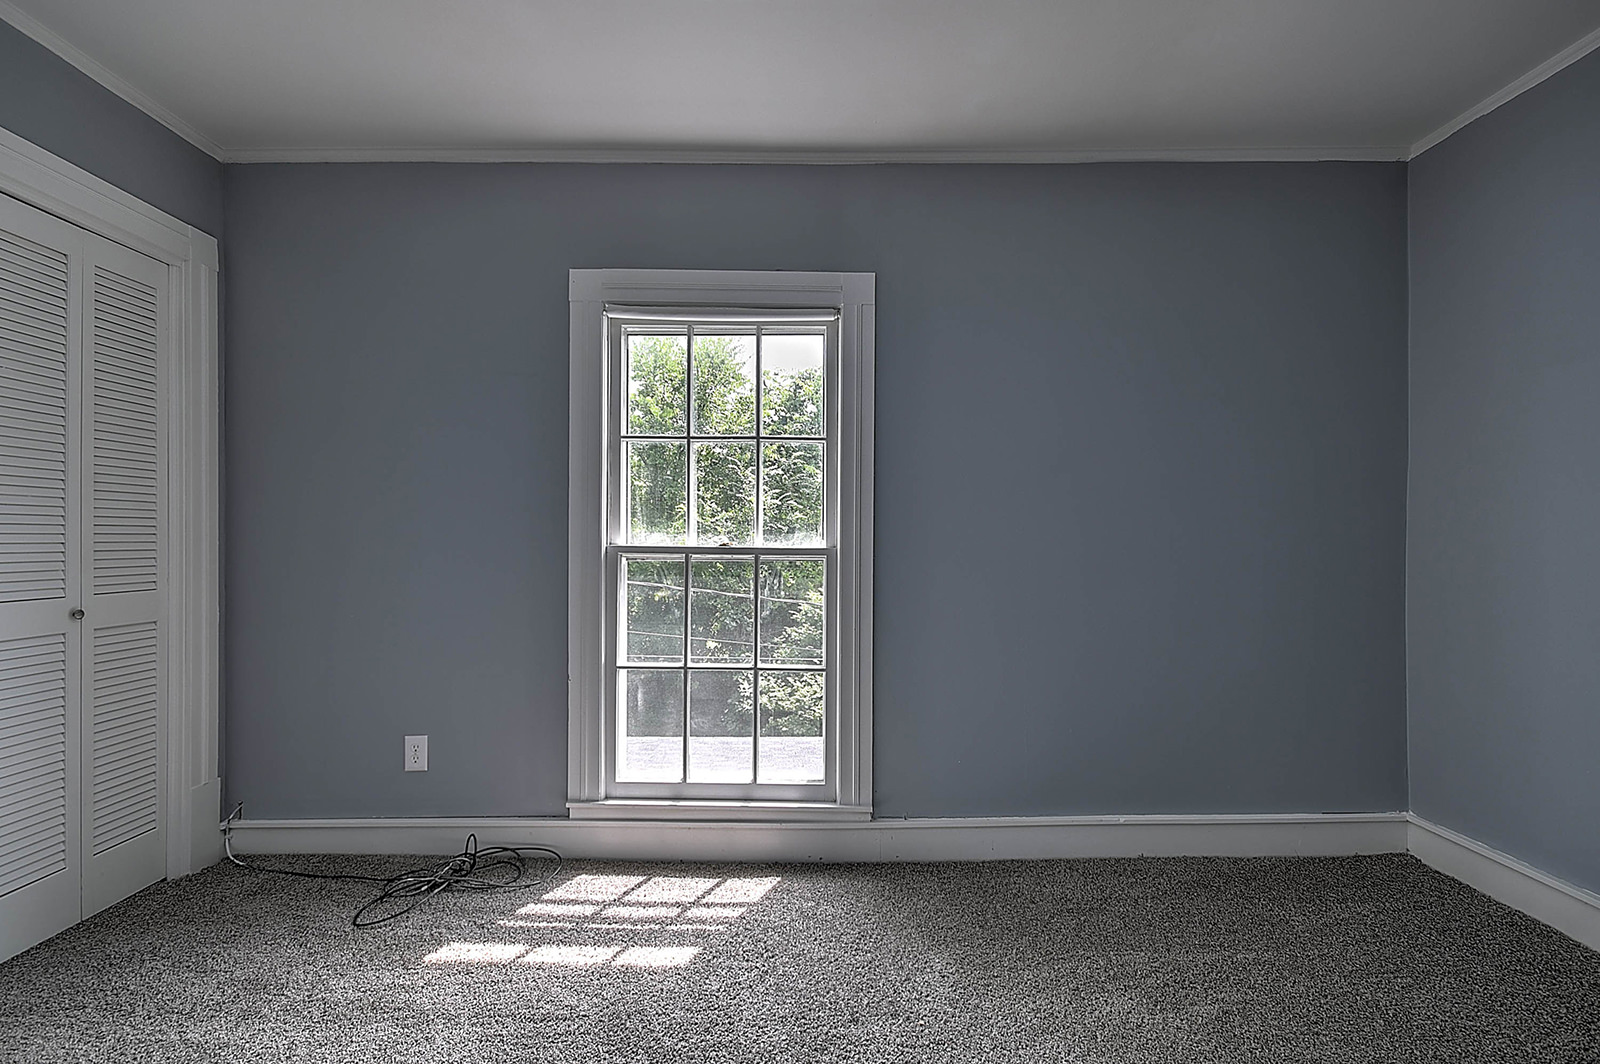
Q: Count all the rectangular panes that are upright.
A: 12